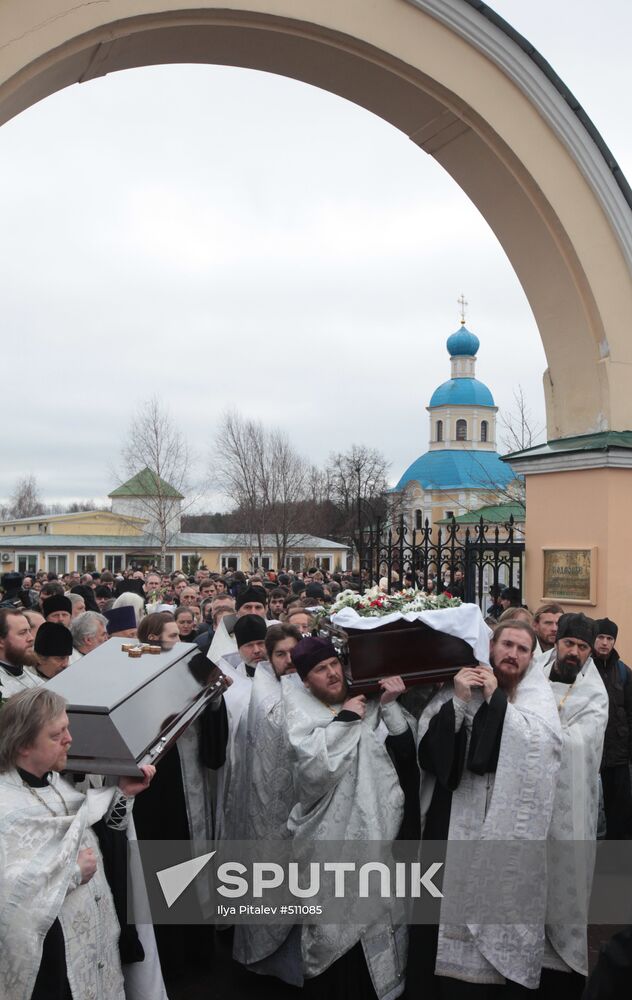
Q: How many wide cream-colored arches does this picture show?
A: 1